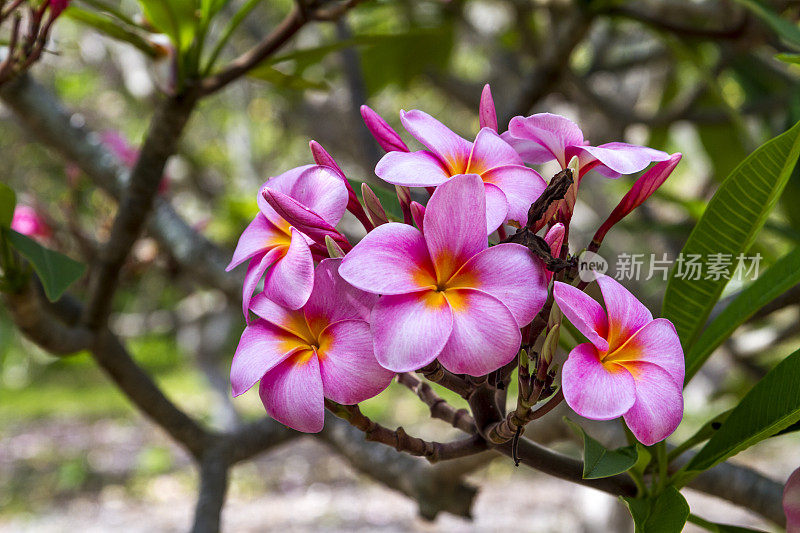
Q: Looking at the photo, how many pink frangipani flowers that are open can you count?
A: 6